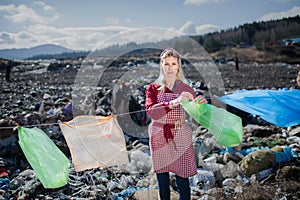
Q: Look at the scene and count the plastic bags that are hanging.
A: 4